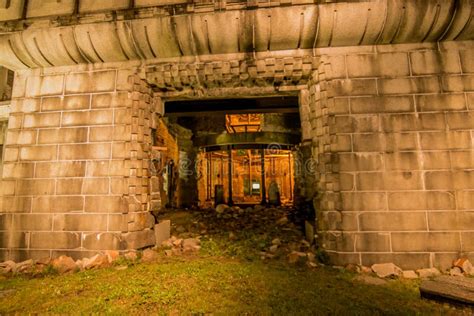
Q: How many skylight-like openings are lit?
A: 1